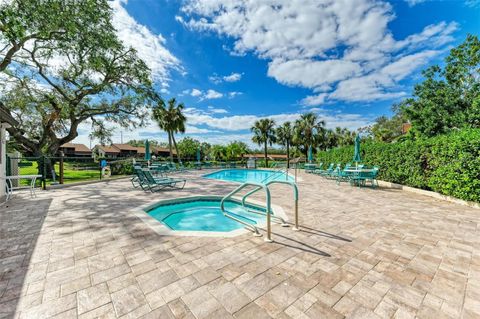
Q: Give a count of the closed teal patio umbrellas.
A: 4